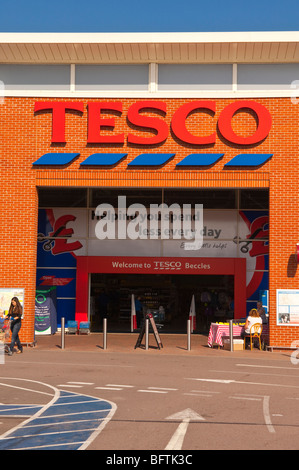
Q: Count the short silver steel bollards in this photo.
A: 5